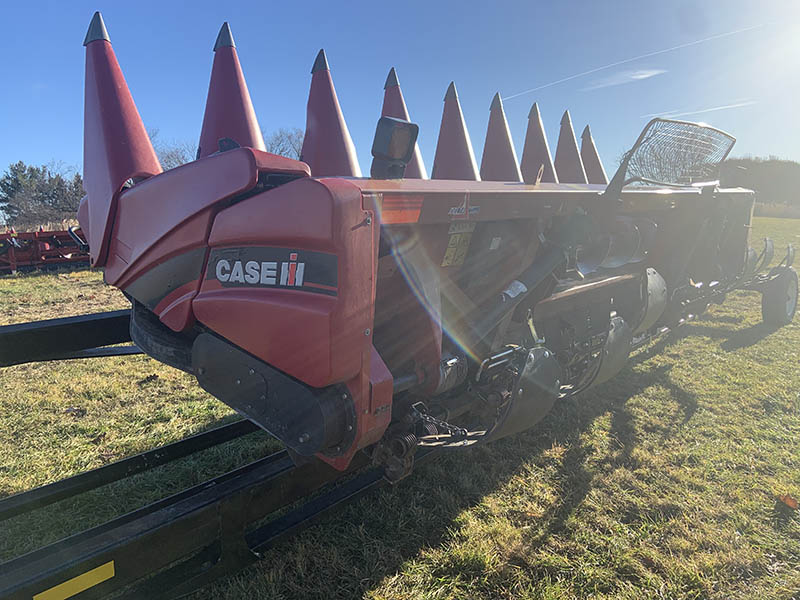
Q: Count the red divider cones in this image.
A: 9